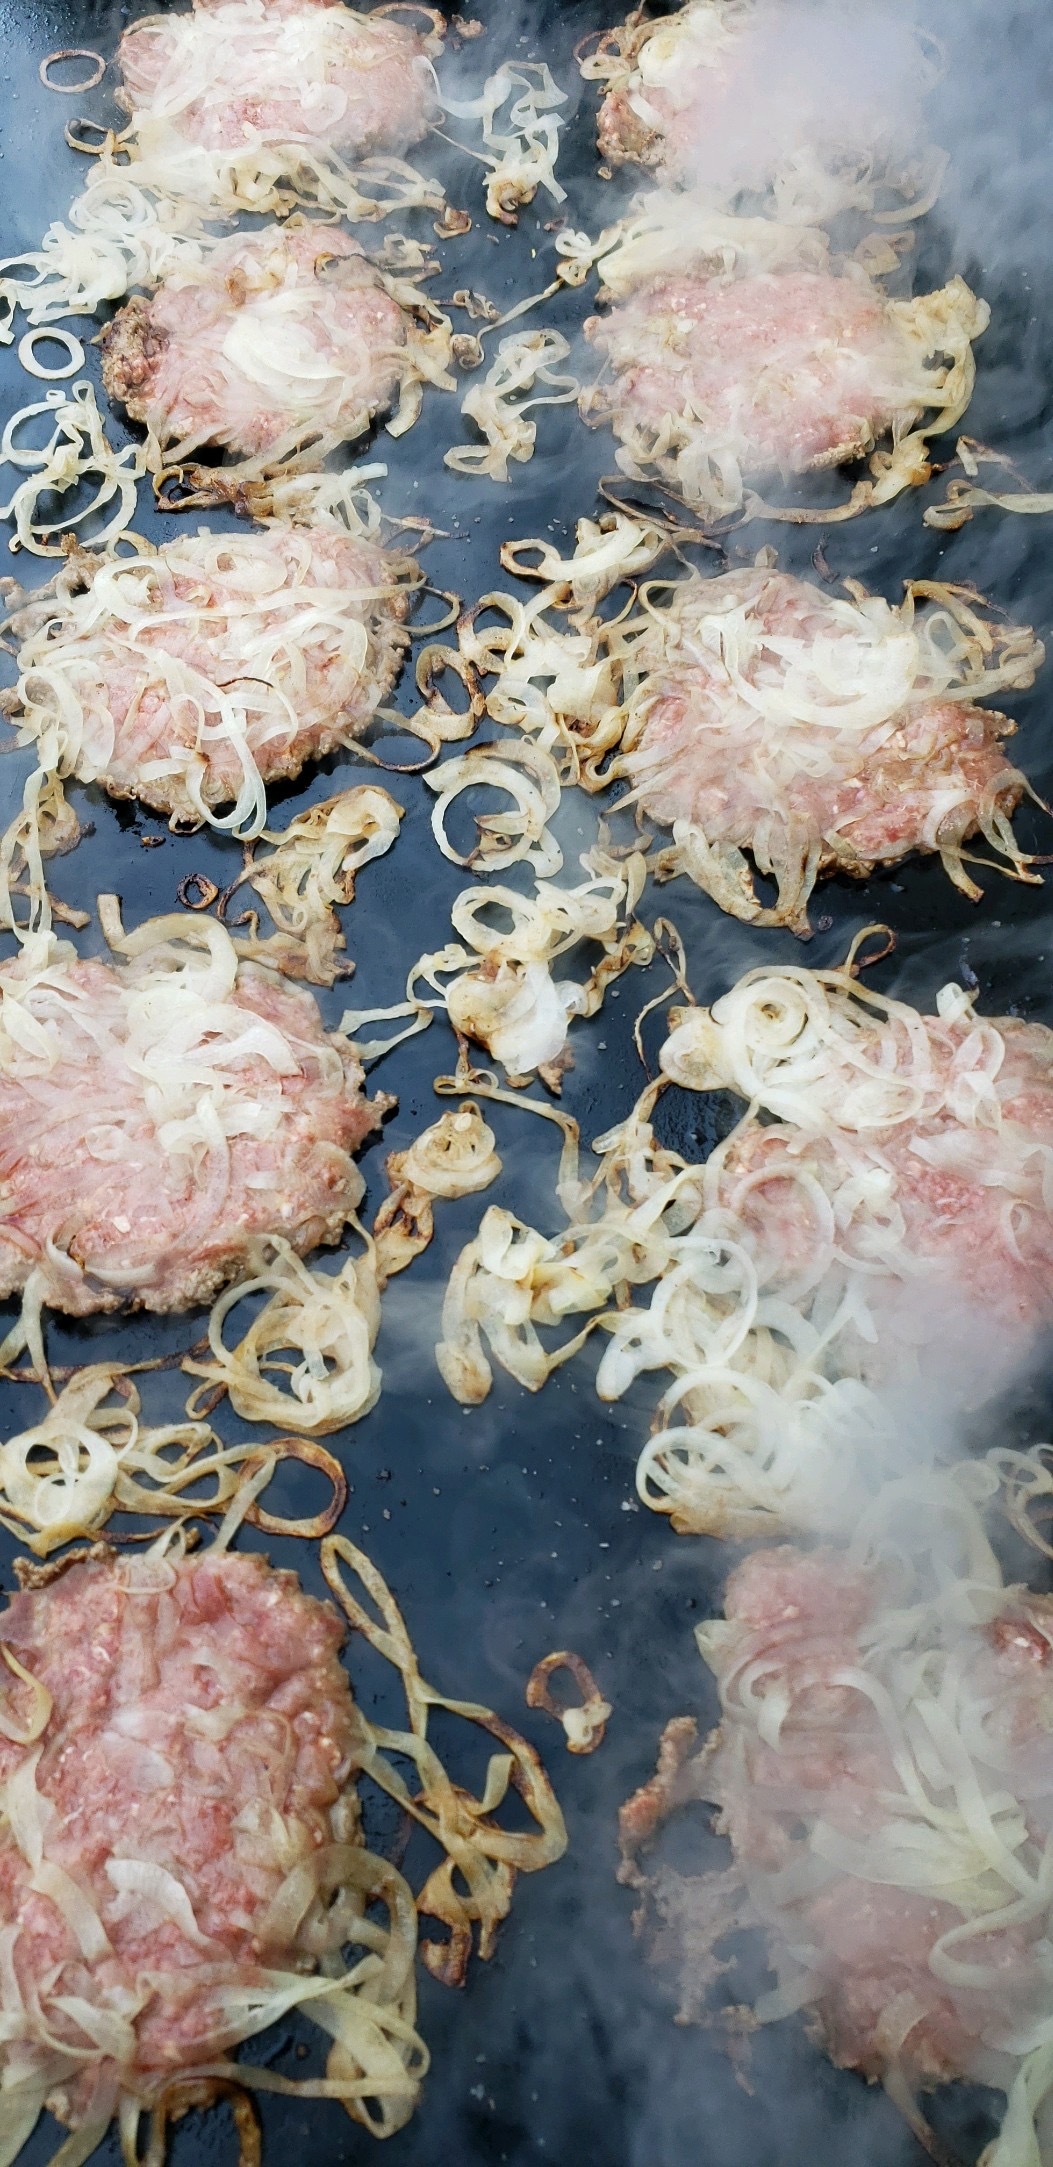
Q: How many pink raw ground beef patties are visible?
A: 10